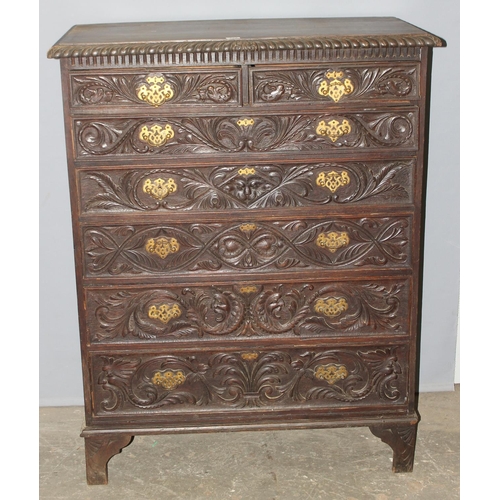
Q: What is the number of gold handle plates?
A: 12